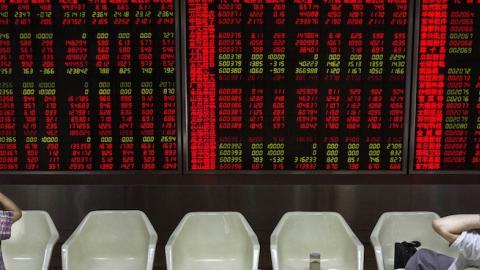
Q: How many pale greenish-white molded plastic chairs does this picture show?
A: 5